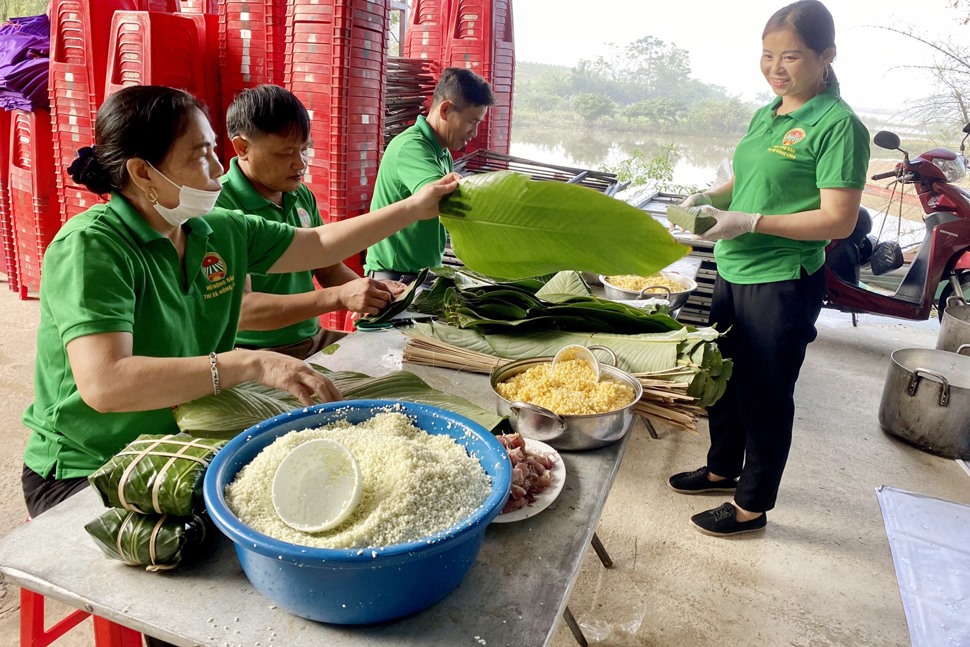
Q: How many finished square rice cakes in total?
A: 2